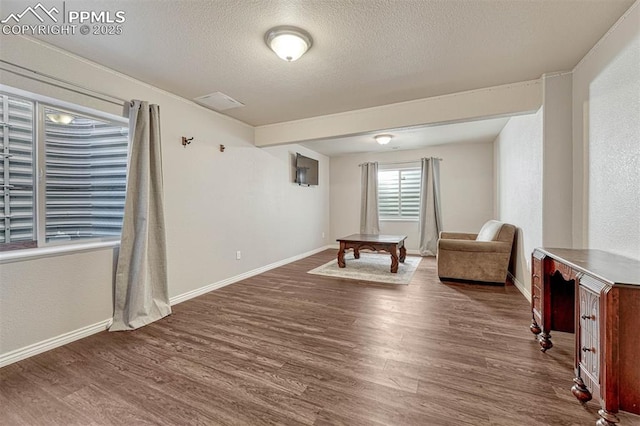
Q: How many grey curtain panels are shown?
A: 3